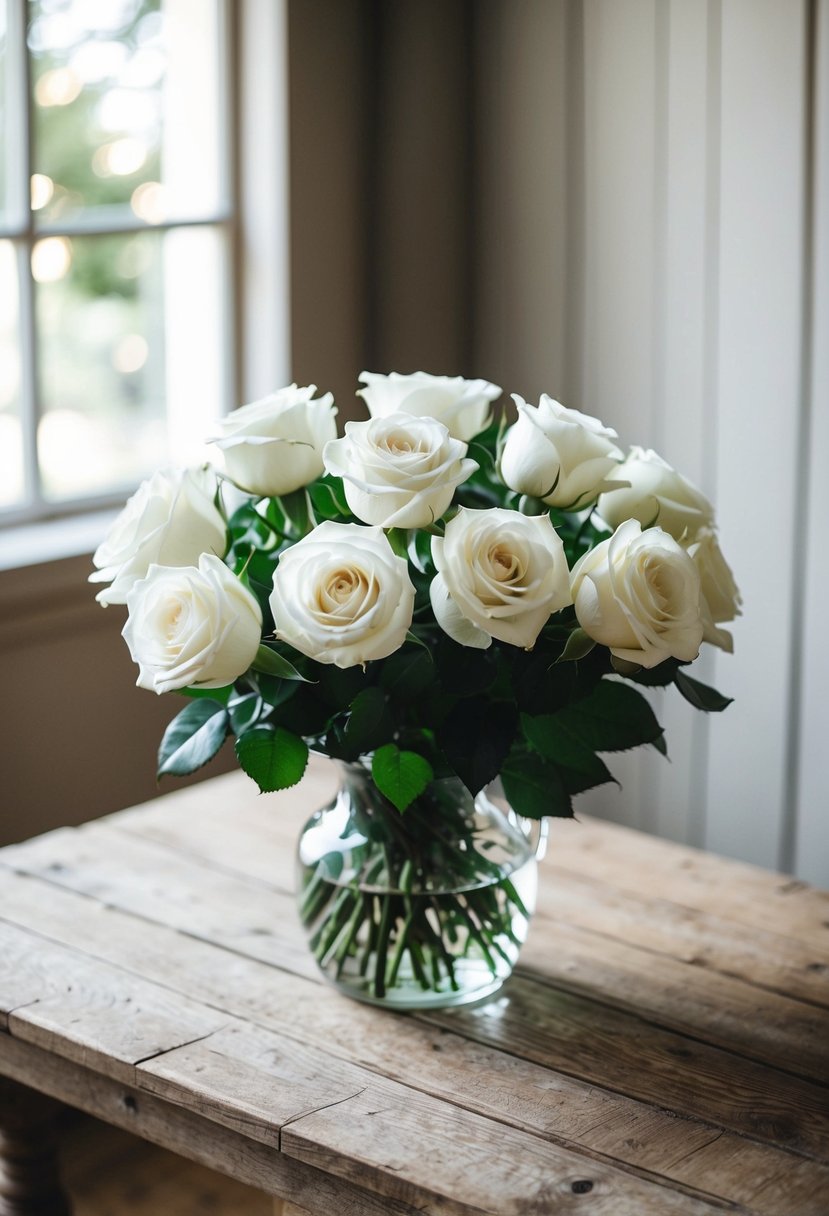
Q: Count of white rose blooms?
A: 11